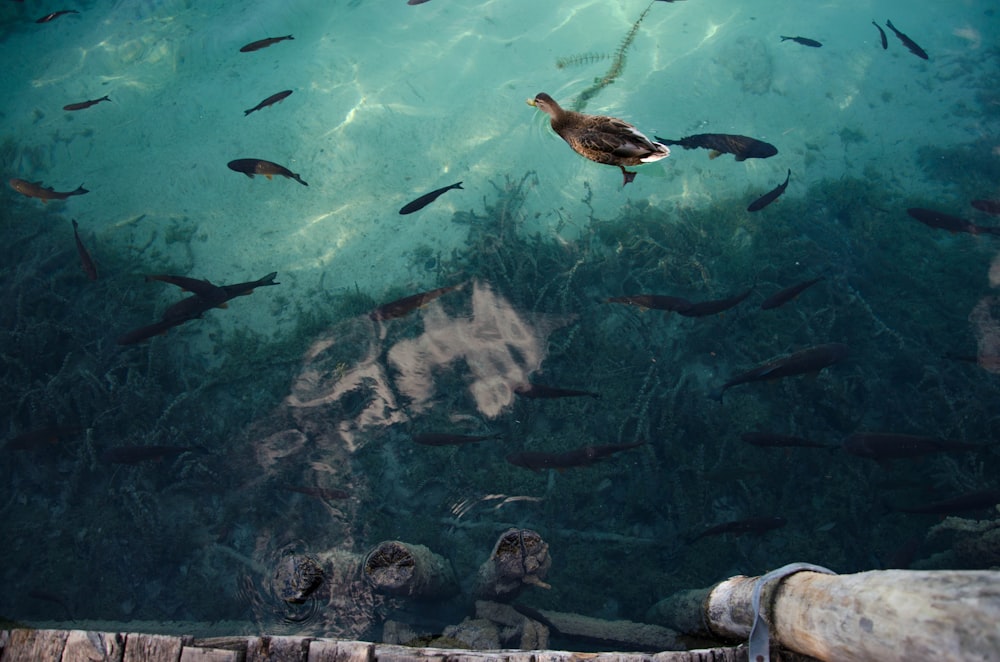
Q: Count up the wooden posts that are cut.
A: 3